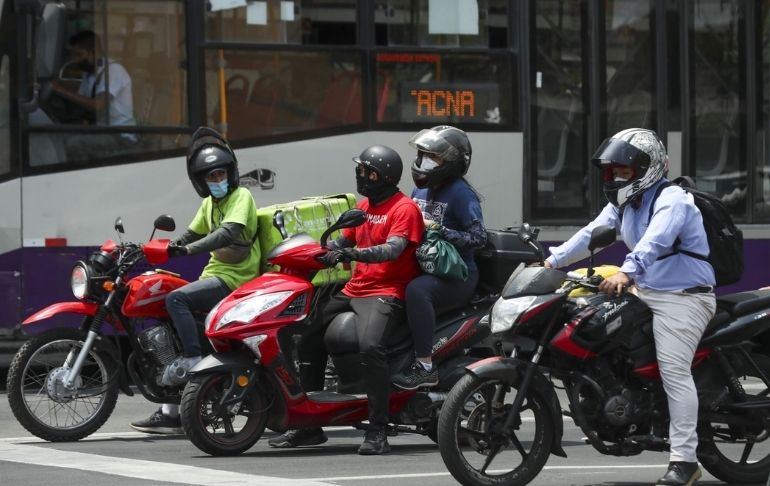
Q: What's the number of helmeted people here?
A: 4